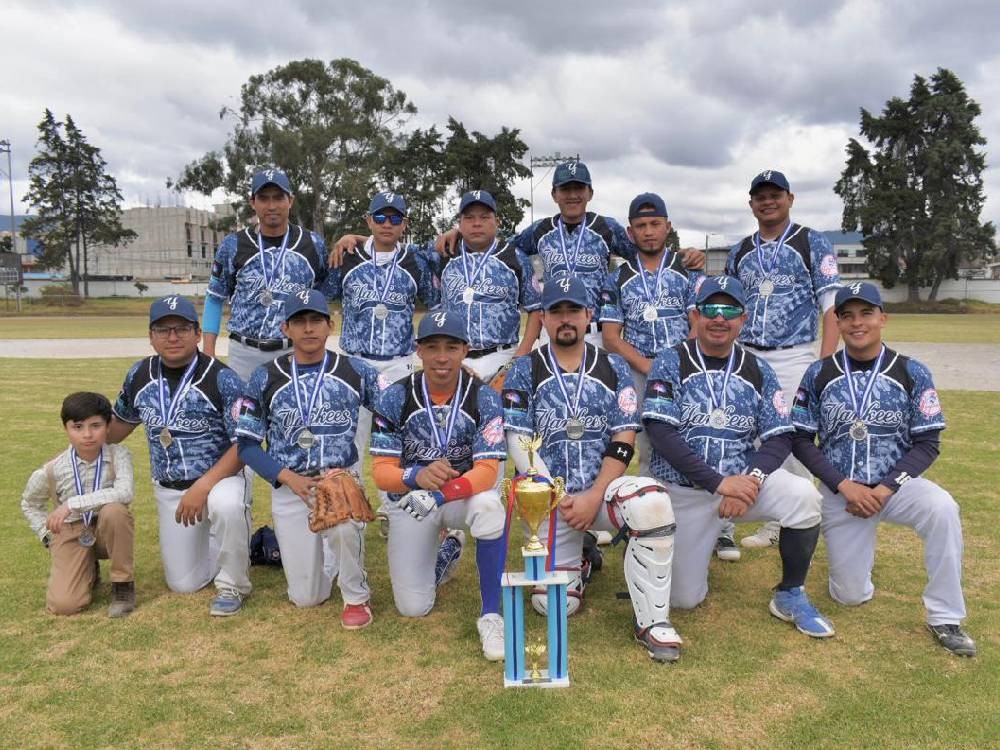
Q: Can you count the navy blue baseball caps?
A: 12